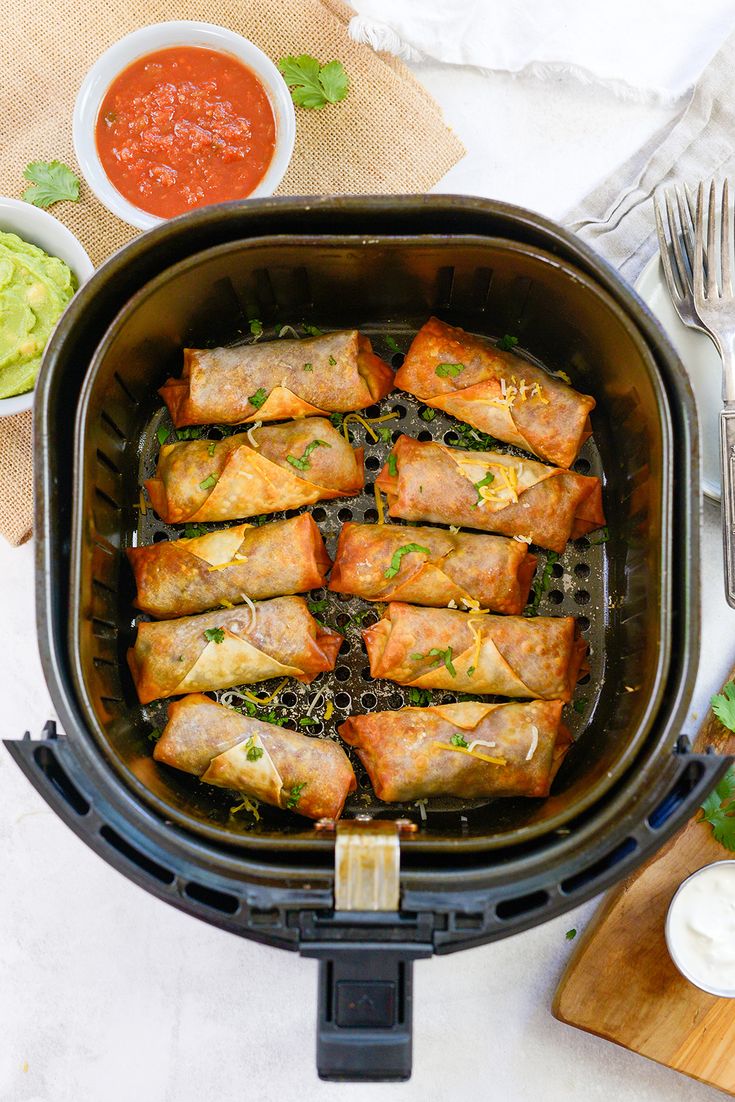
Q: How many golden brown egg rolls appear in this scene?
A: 10